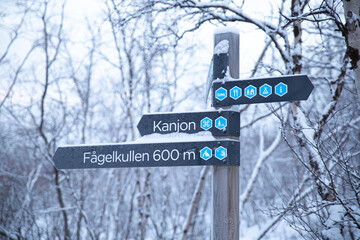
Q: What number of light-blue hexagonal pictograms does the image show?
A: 9